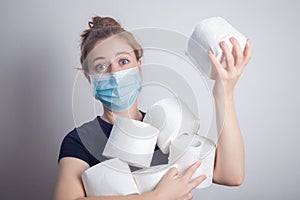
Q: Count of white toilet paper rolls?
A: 6